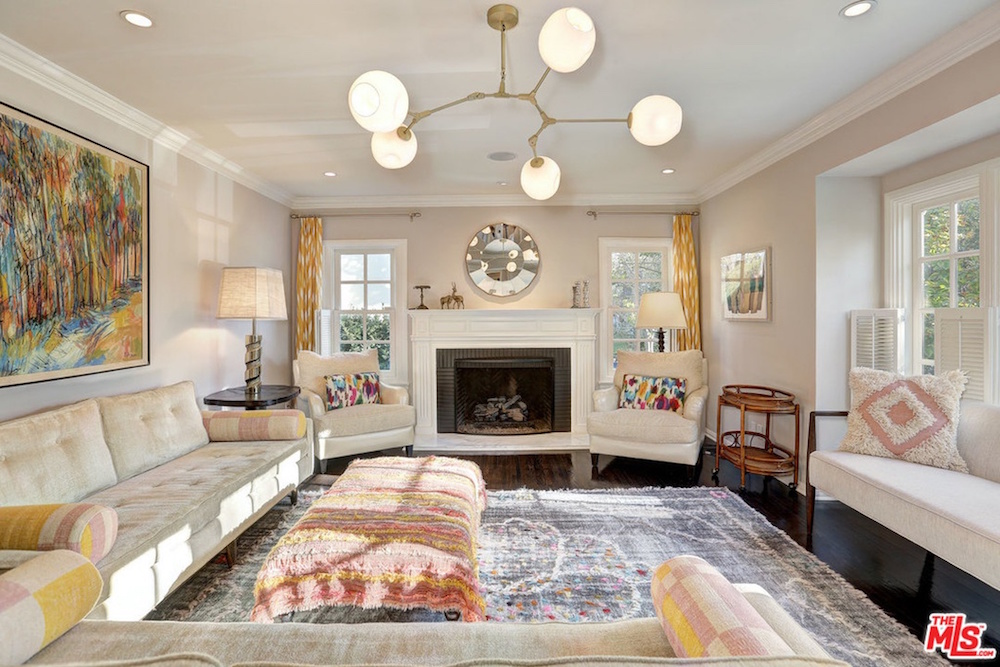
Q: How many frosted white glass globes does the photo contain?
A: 5